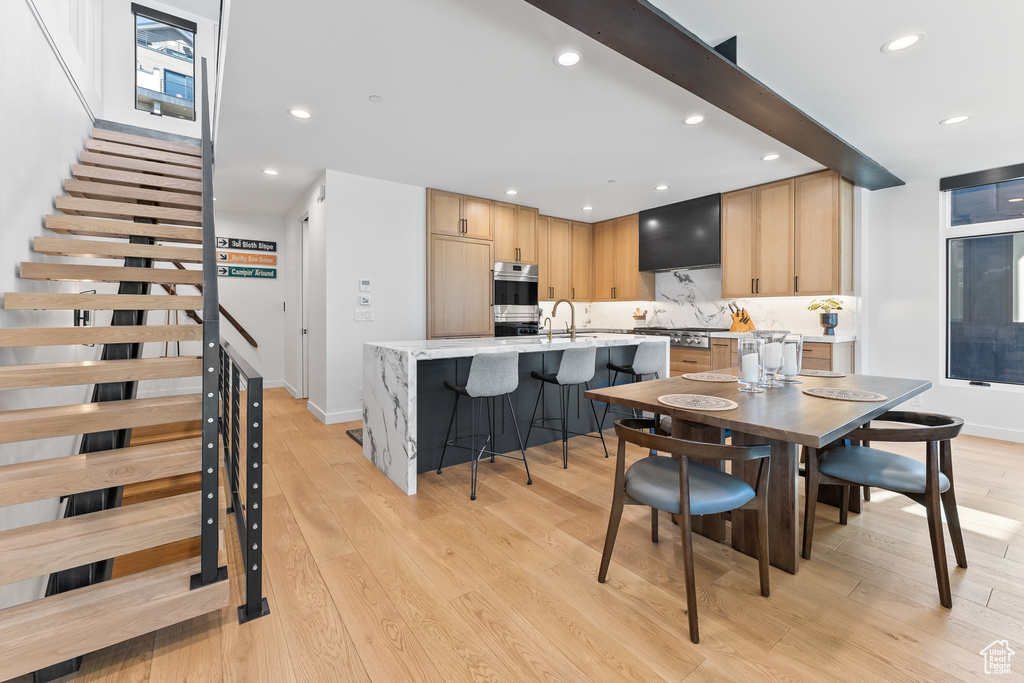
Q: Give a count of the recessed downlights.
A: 10